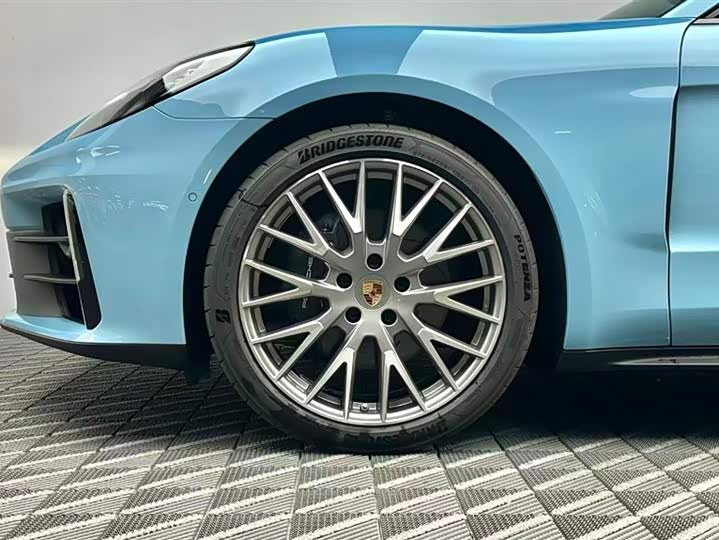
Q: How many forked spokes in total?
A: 10